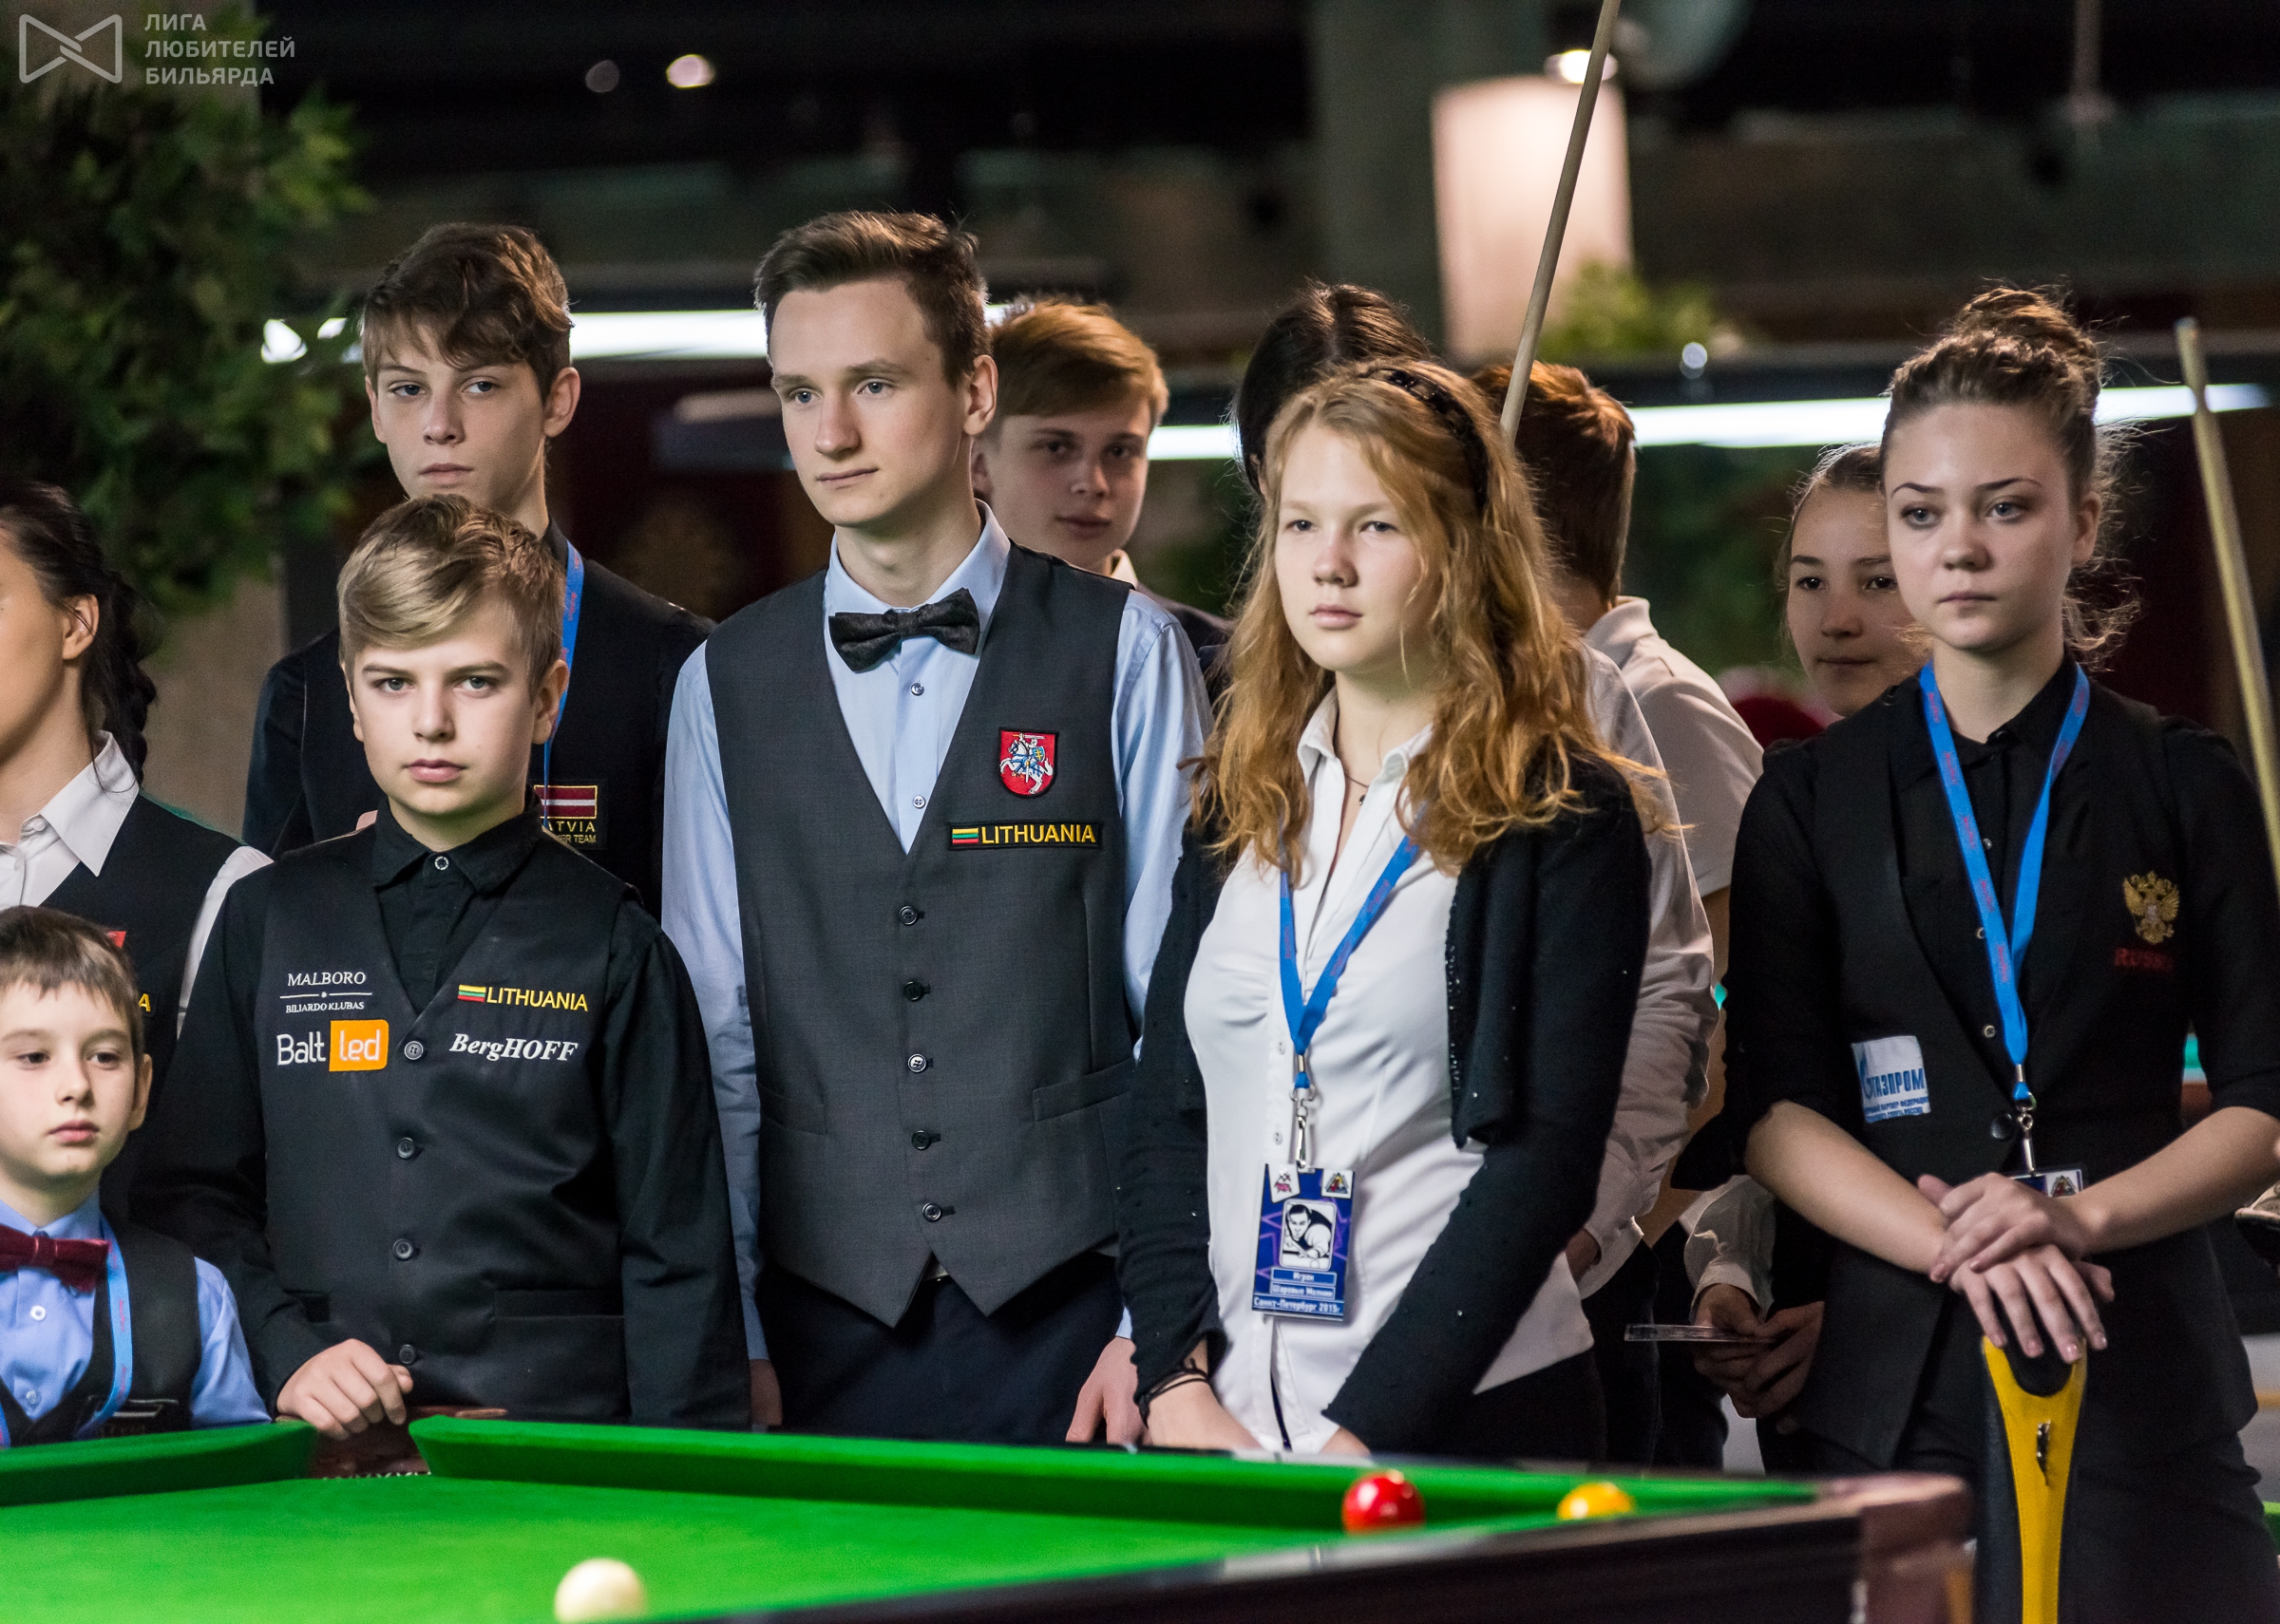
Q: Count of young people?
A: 11